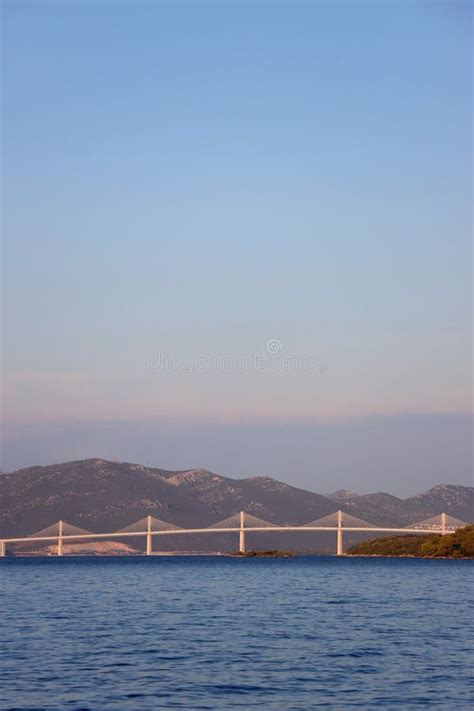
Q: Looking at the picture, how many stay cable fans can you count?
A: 5